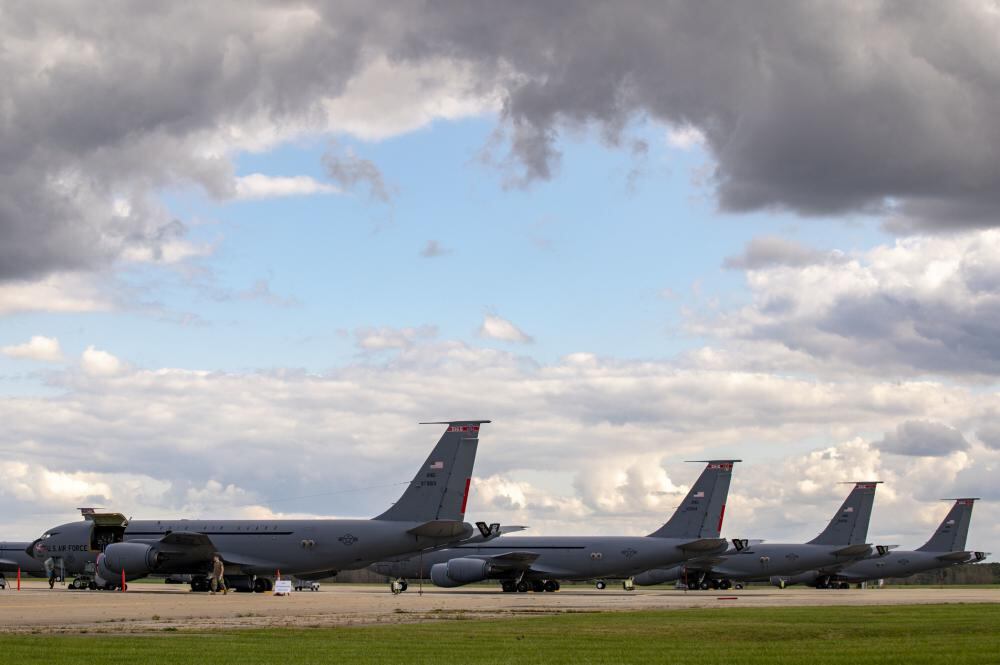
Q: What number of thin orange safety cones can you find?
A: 2